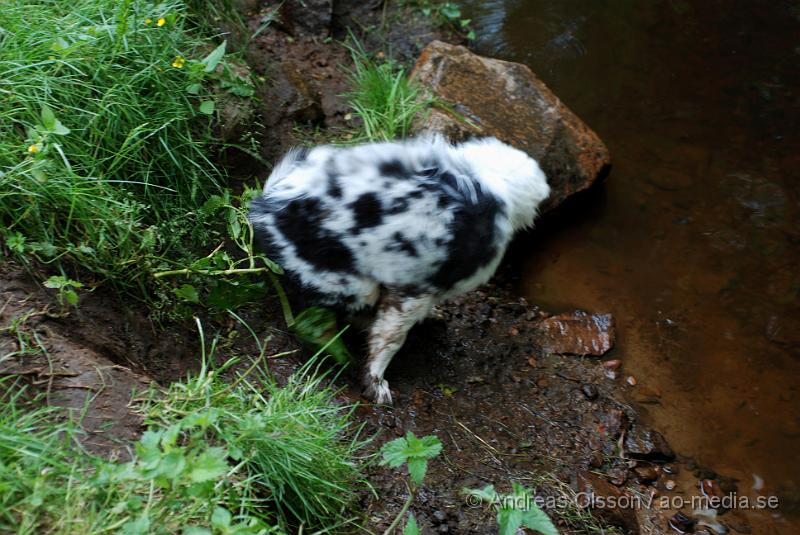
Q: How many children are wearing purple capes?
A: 0